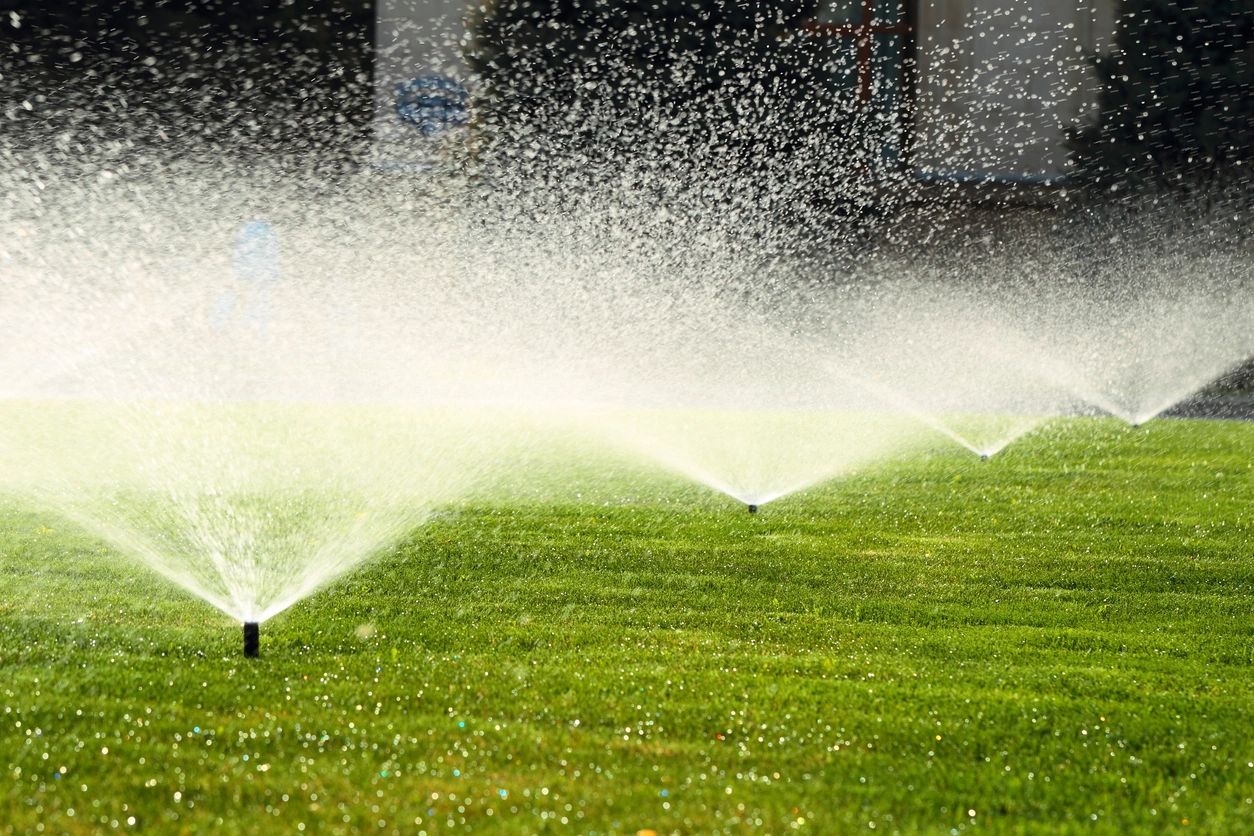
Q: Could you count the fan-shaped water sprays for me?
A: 4